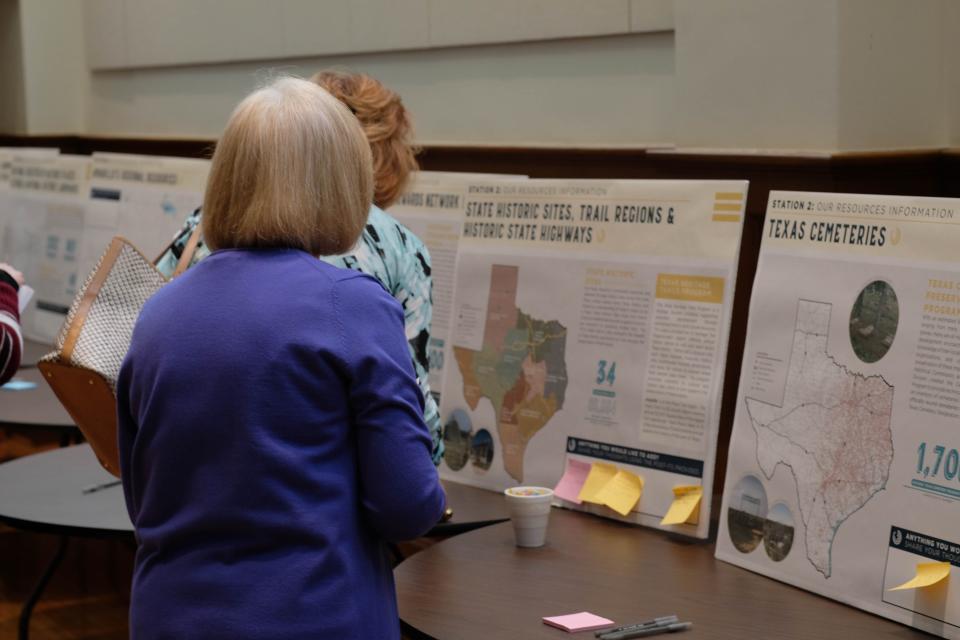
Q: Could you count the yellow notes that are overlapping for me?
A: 2